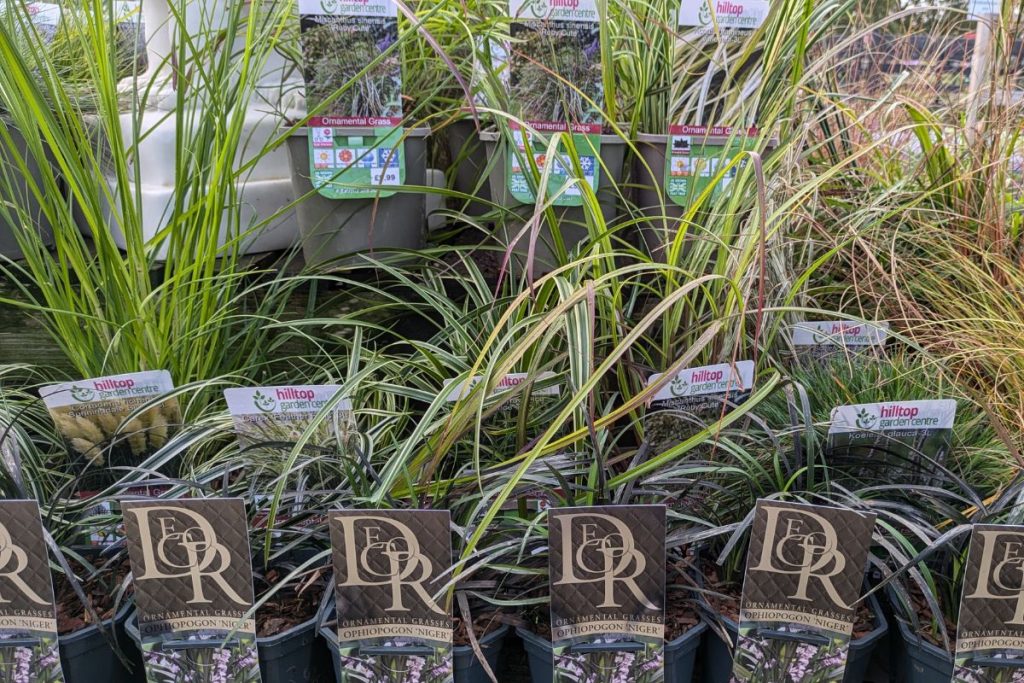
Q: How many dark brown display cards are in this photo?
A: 6